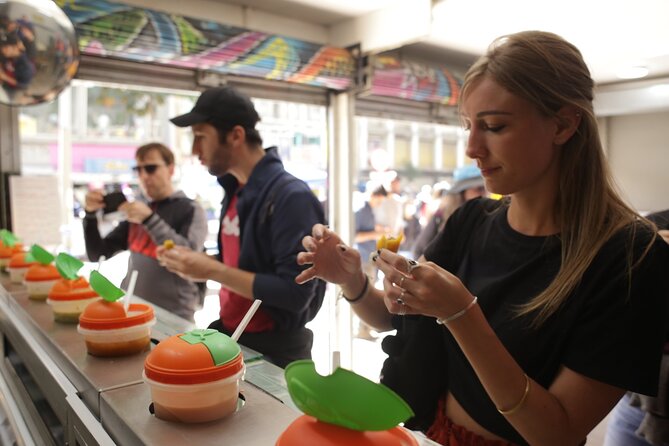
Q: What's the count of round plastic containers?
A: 7